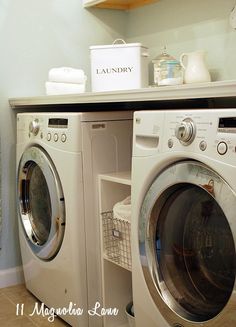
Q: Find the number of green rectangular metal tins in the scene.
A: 0